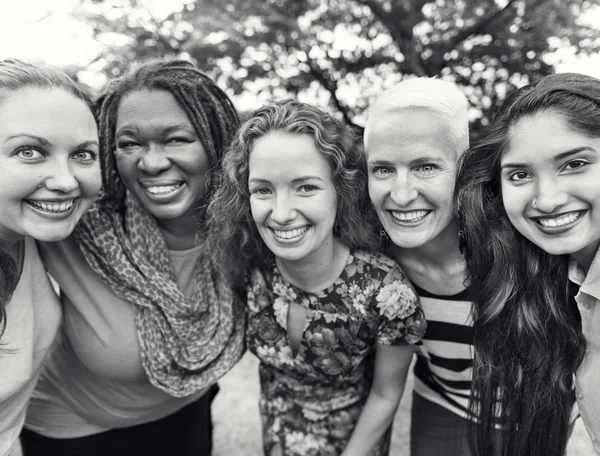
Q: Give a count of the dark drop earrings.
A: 2